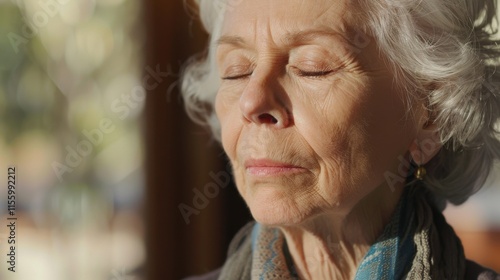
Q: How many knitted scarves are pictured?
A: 1